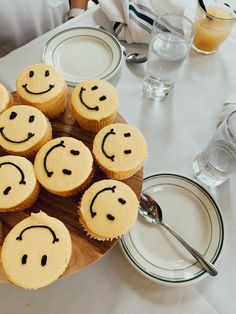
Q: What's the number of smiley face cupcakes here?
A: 8